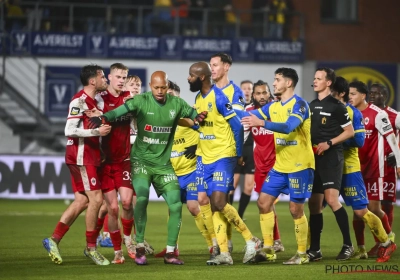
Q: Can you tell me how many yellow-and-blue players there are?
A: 5